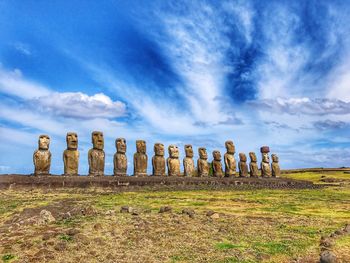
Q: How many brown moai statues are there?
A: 15